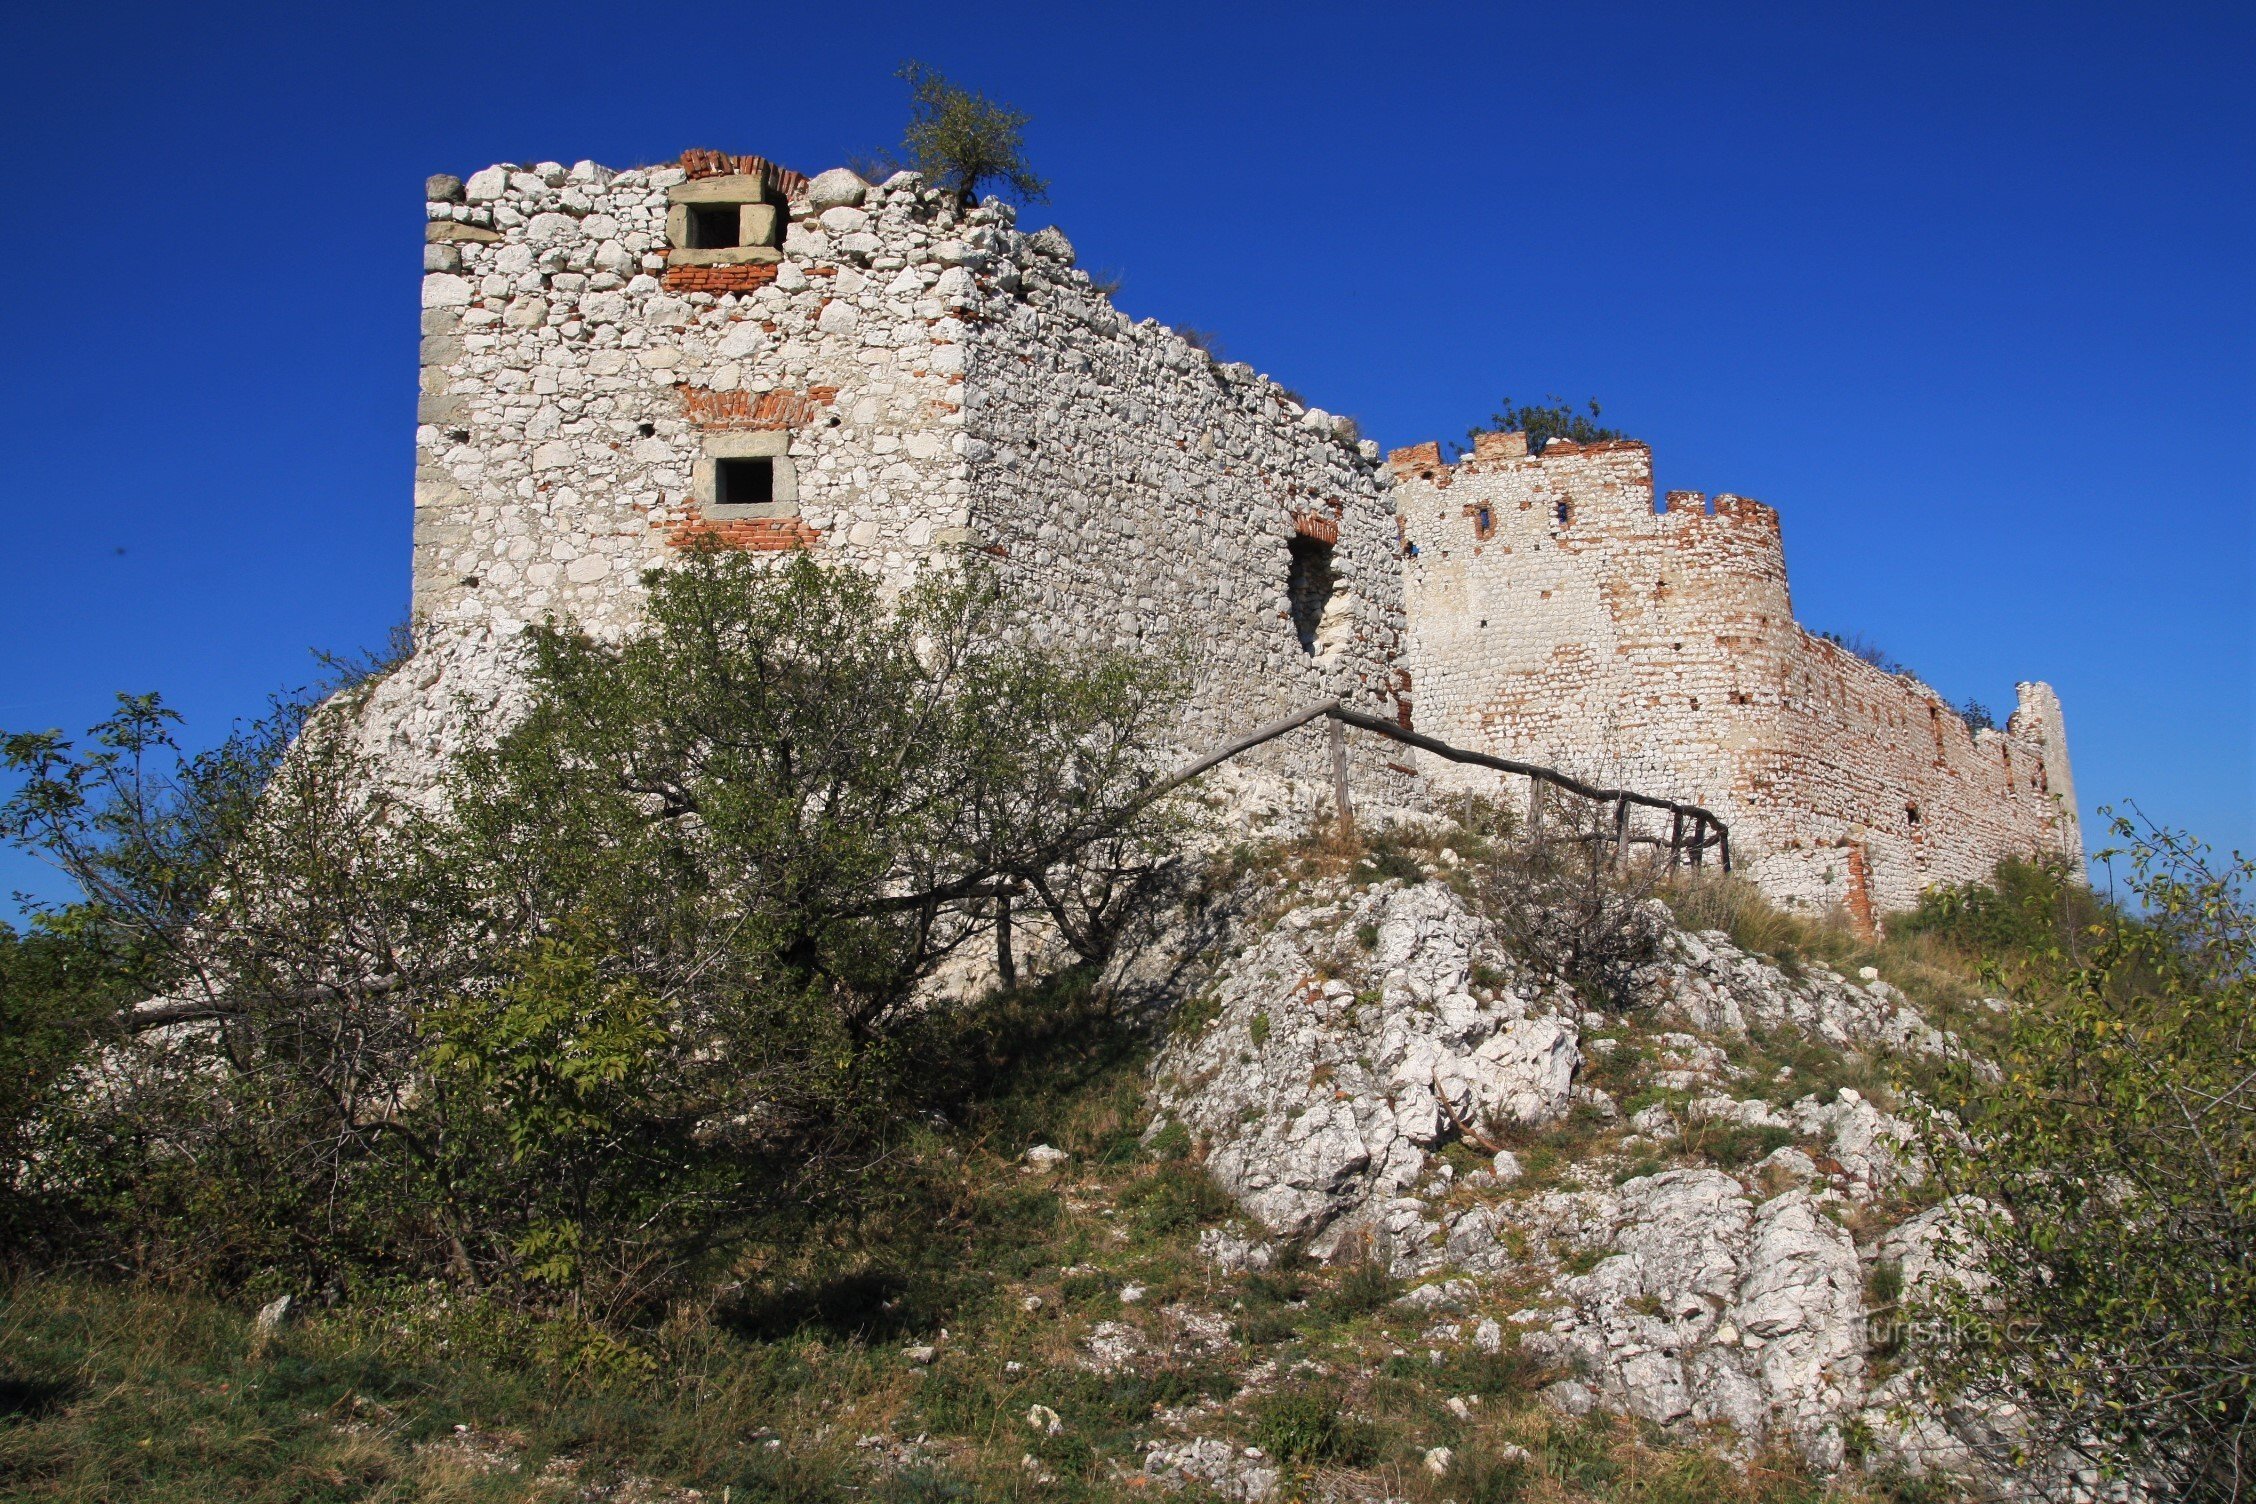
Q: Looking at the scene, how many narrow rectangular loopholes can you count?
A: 2